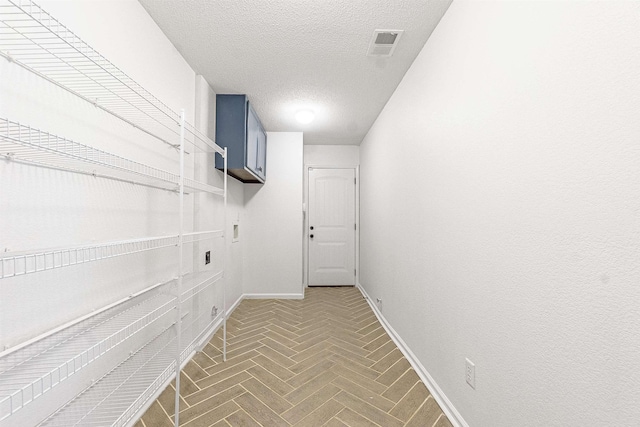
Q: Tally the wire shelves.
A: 5